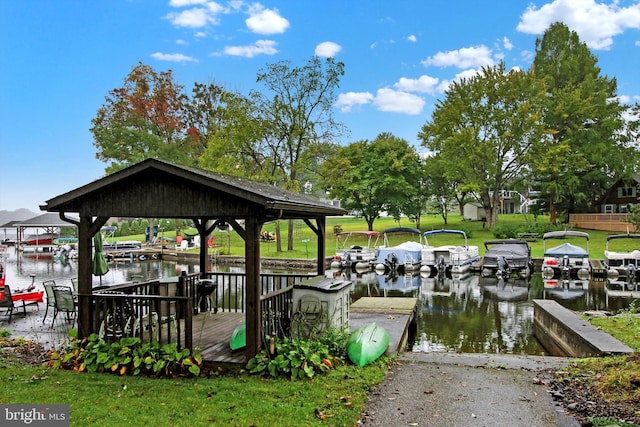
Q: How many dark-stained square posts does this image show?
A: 4